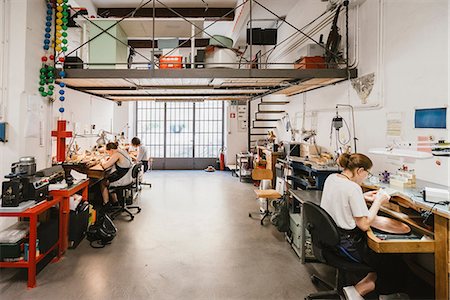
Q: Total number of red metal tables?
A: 2